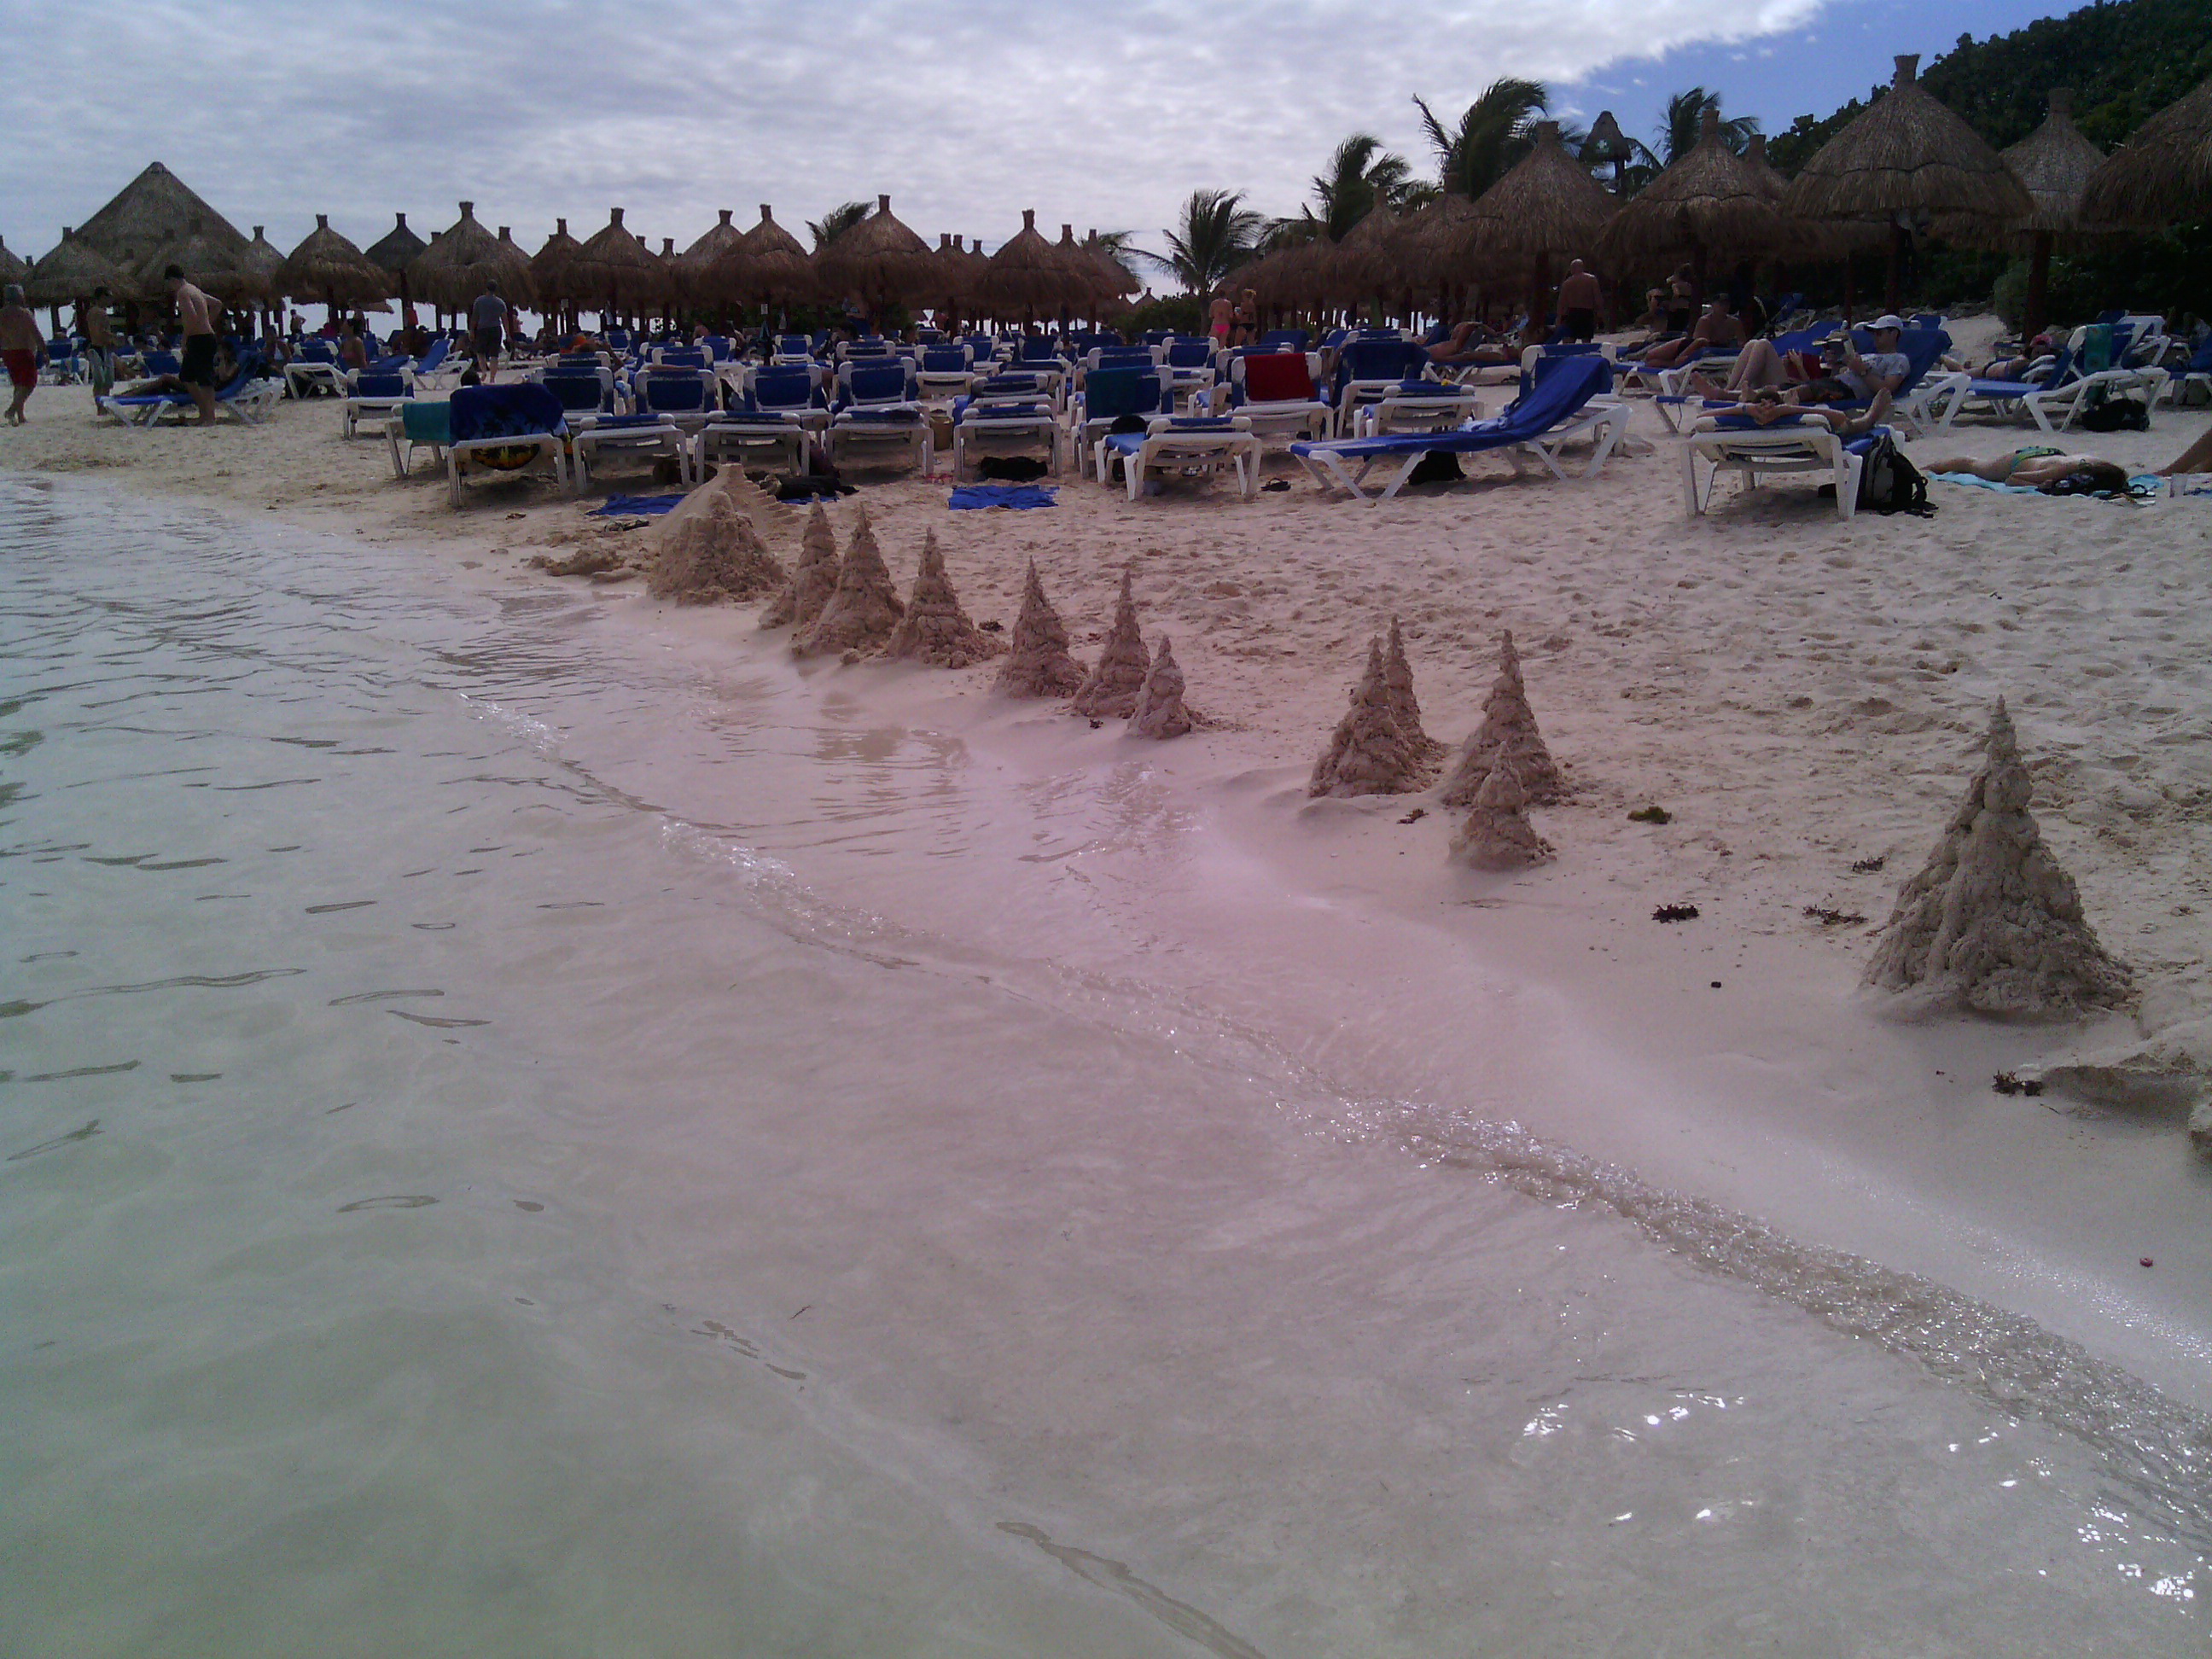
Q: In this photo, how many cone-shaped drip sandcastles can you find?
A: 11